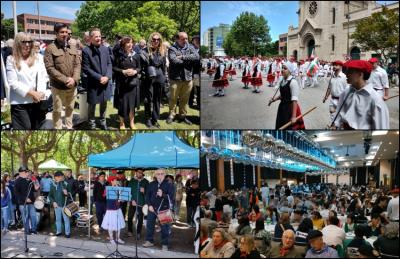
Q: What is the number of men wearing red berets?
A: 3